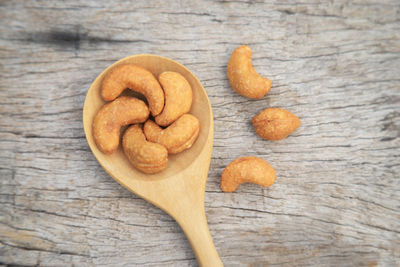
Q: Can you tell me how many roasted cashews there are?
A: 8